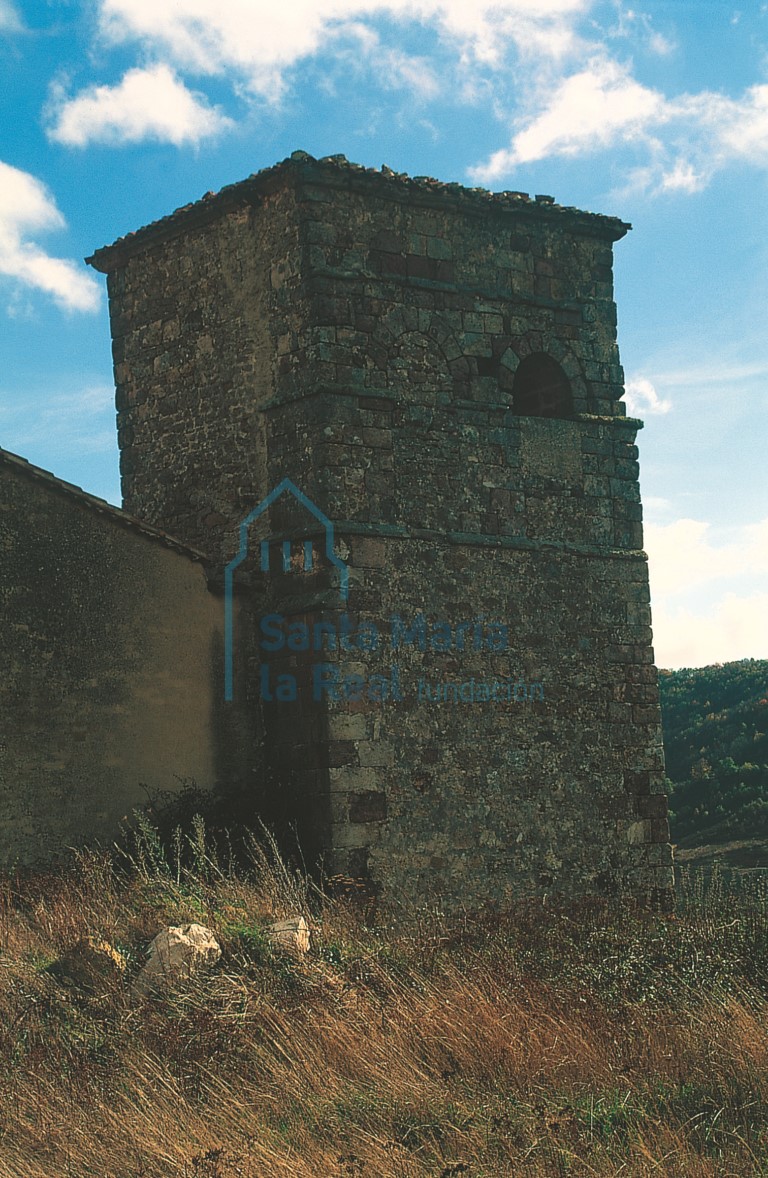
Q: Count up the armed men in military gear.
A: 0